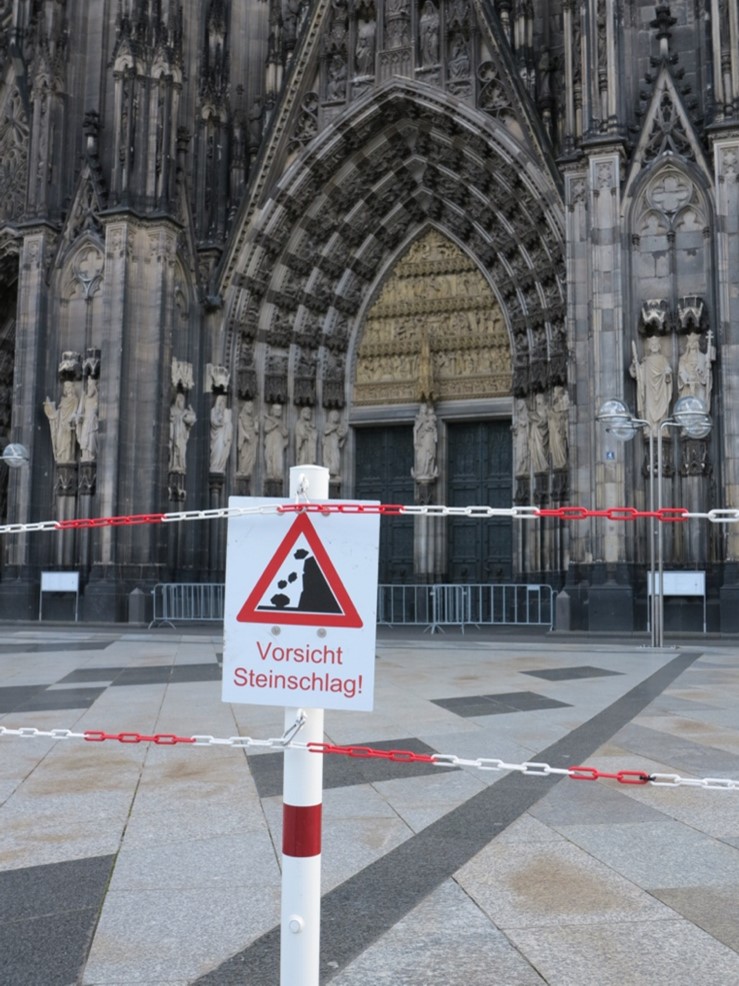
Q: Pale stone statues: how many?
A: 14